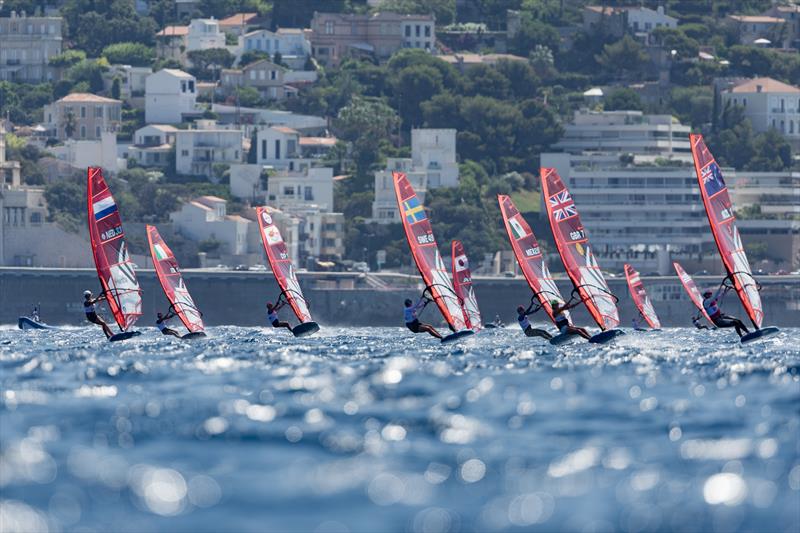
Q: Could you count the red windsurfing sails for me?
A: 10